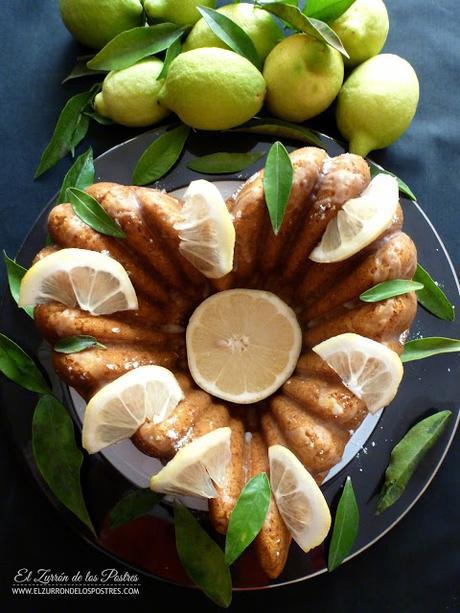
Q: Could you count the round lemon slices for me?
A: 1